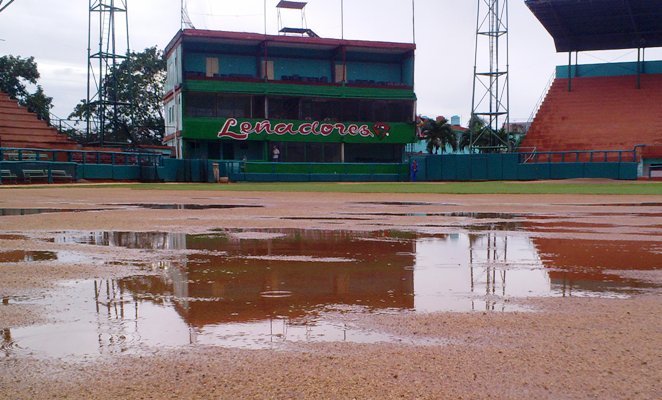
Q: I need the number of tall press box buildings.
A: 1